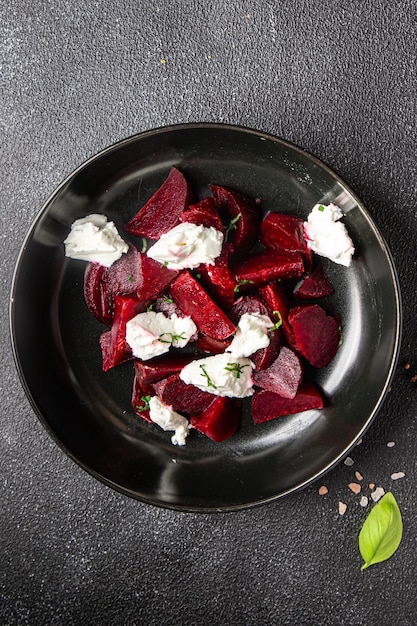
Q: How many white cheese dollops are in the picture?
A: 7